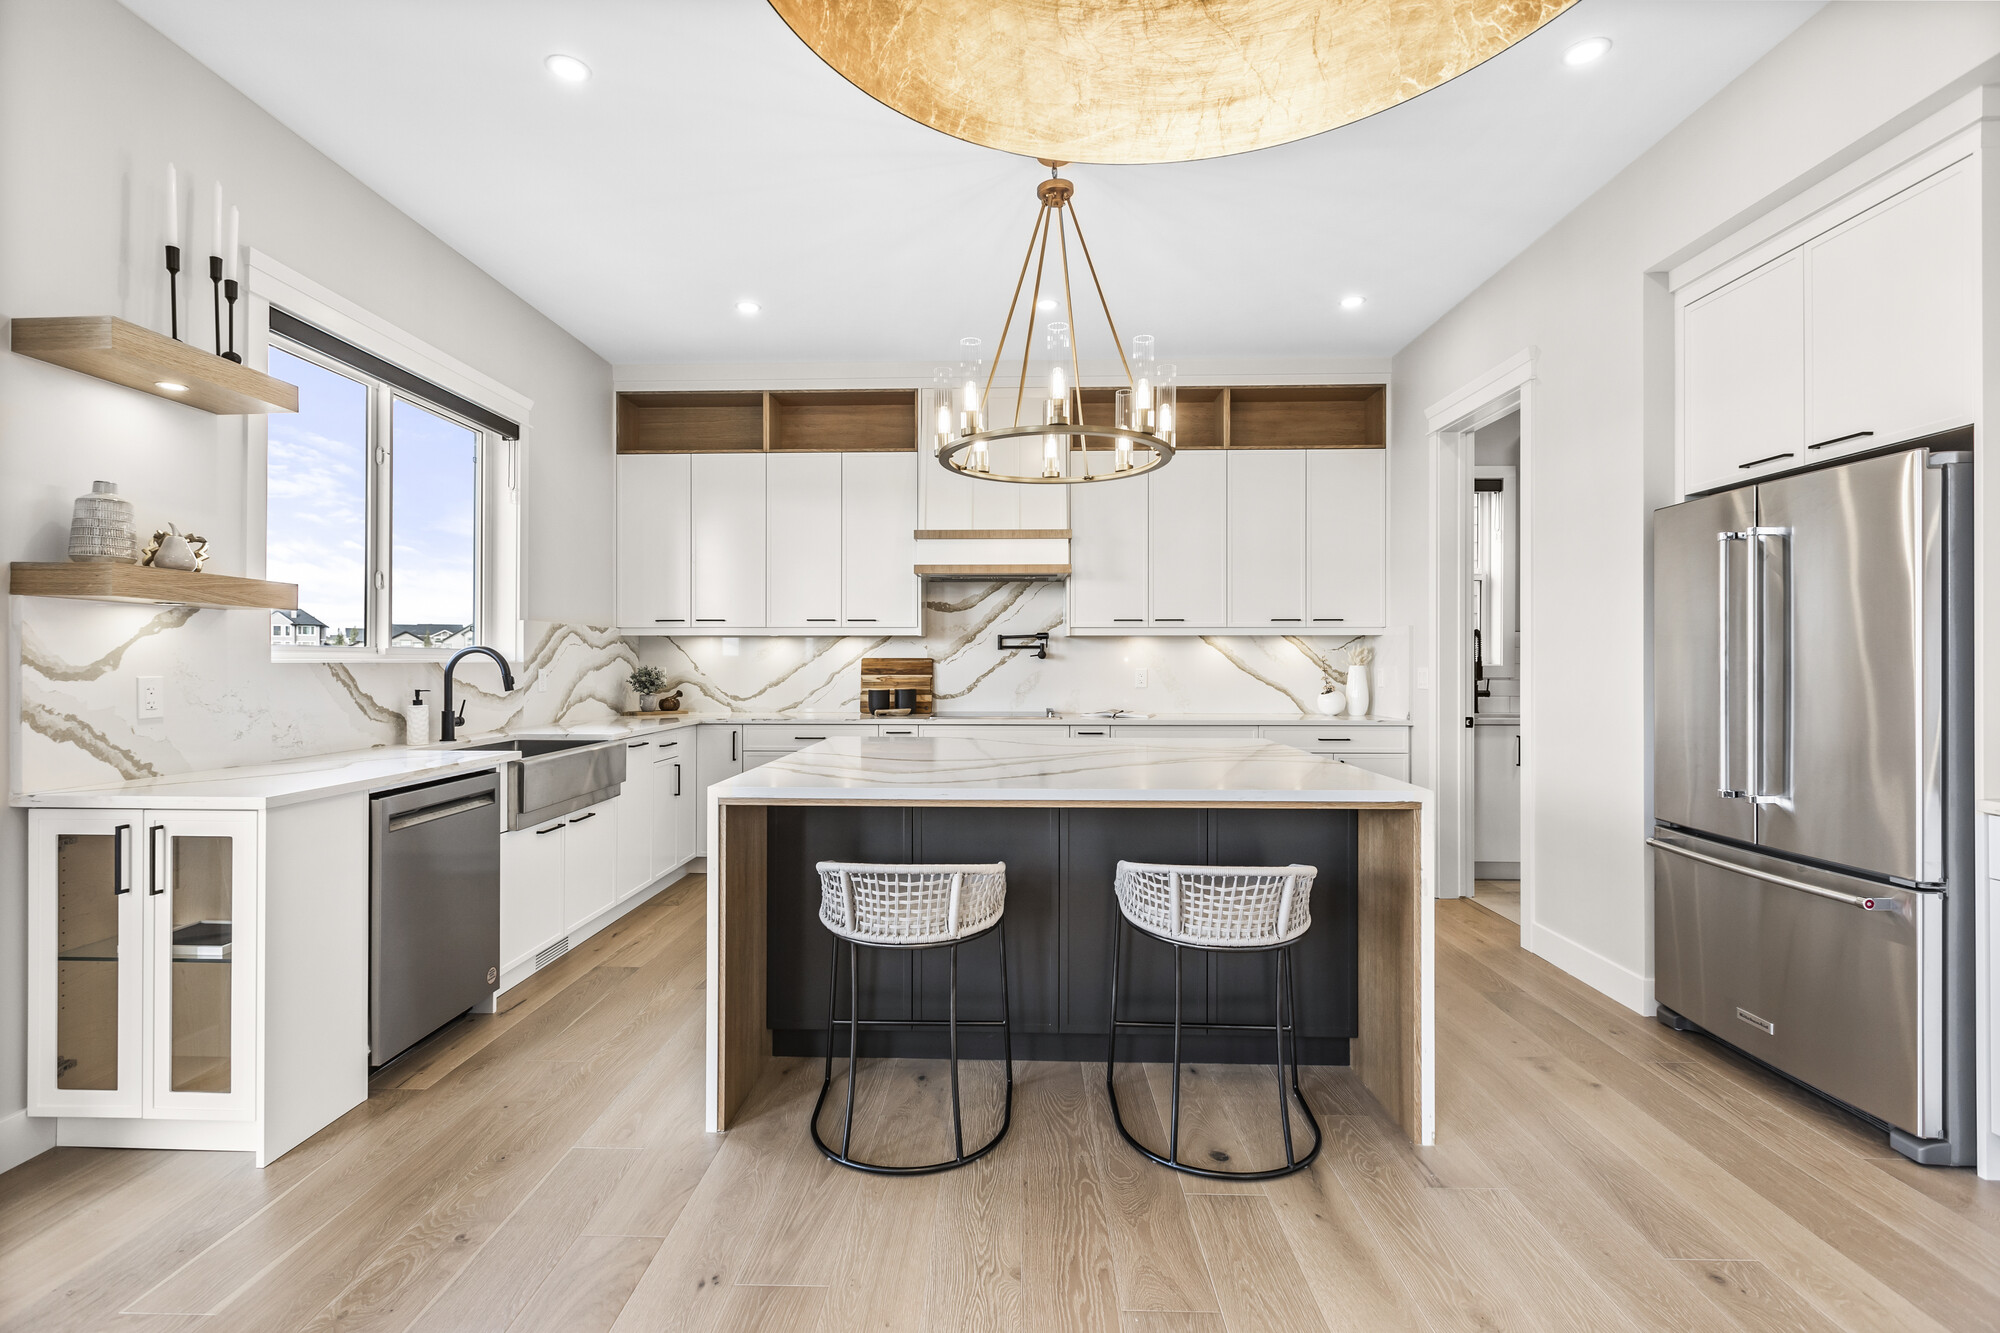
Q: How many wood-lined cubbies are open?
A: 4